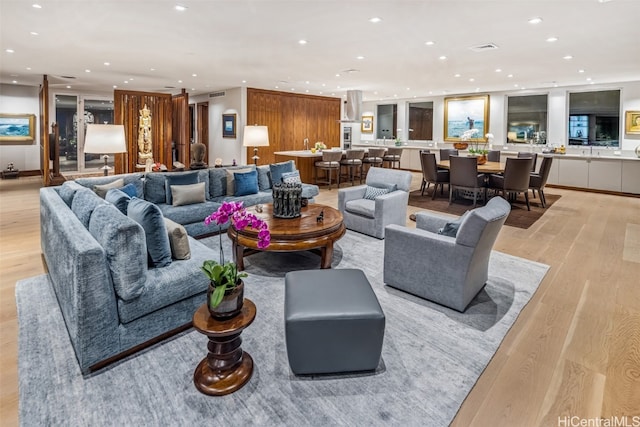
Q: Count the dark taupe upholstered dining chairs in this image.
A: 8